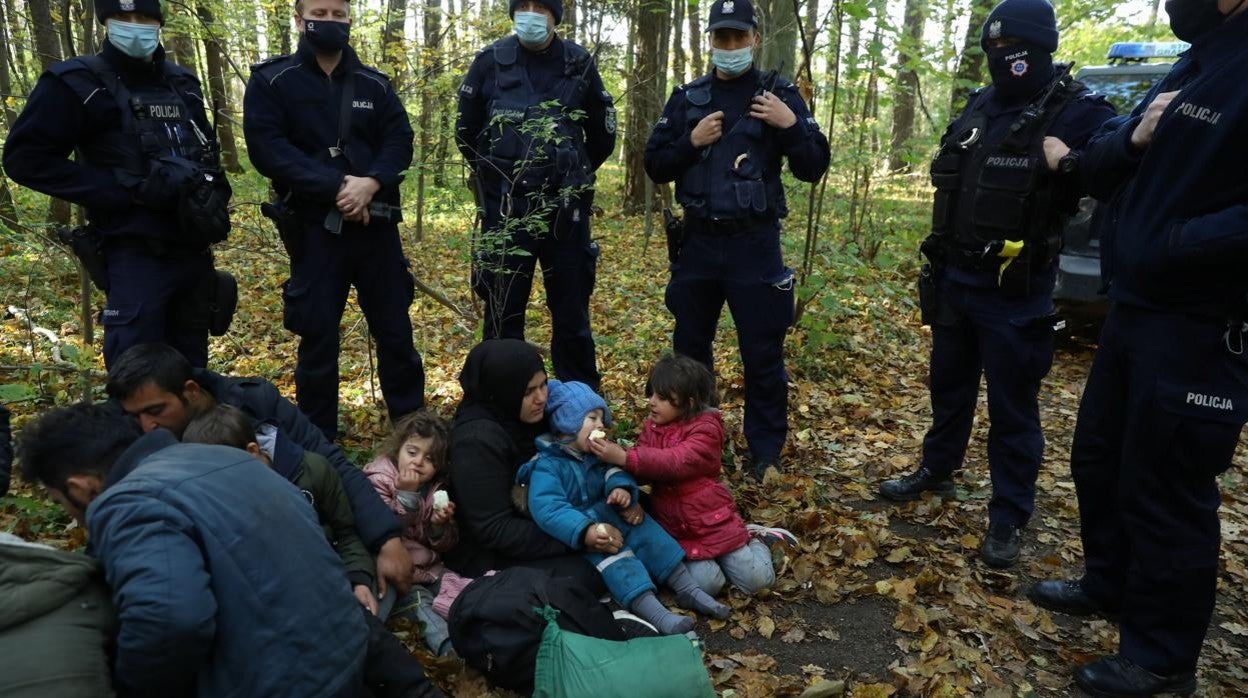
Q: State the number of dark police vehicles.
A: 1